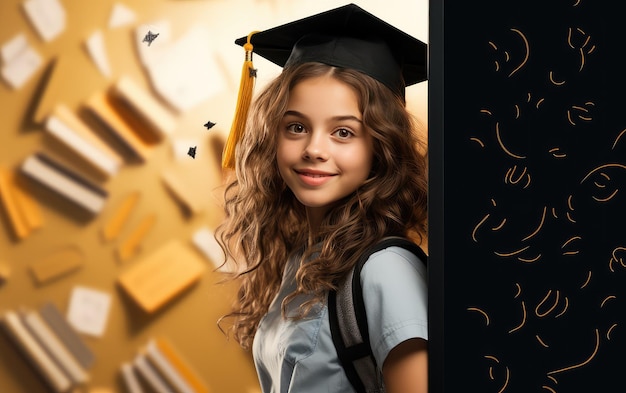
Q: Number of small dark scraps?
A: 4